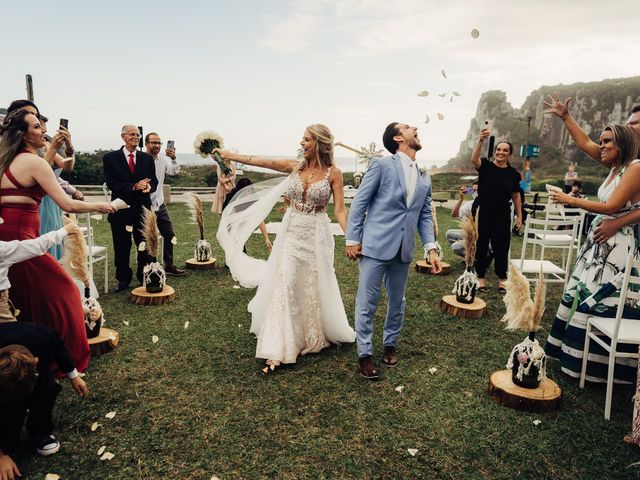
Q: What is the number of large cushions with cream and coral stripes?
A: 0